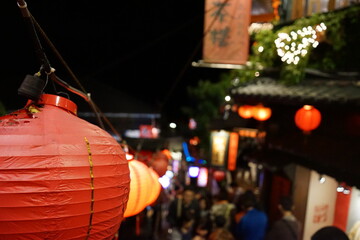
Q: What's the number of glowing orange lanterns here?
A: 4